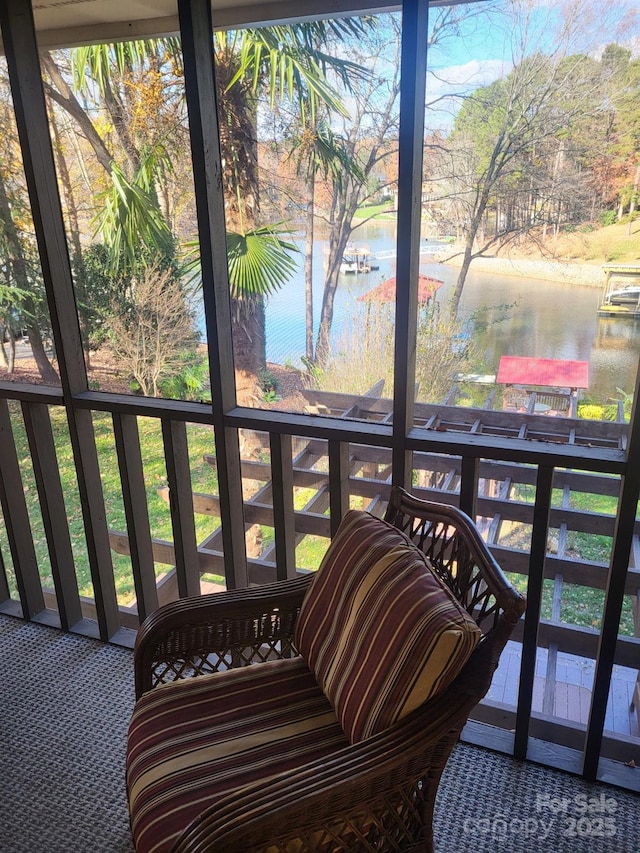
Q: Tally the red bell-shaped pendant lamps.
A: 0